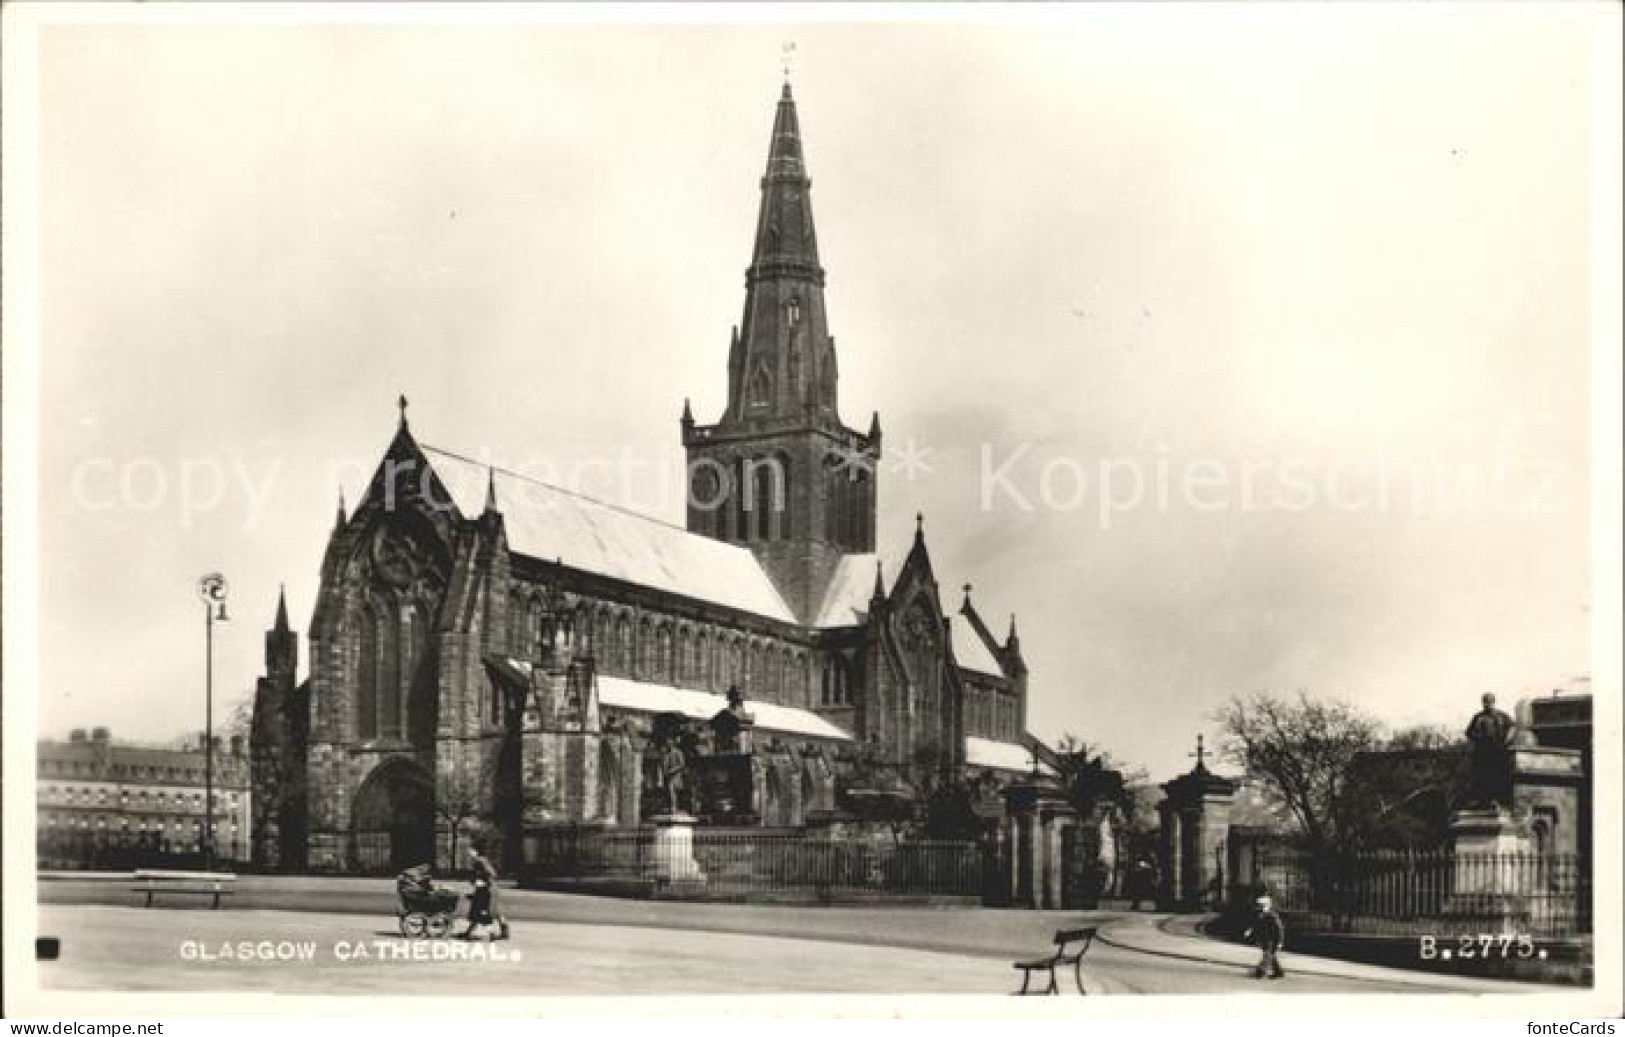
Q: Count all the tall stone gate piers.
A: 2